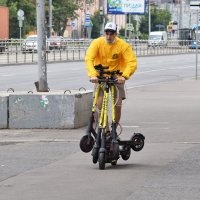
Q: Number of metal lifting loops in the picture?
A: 4